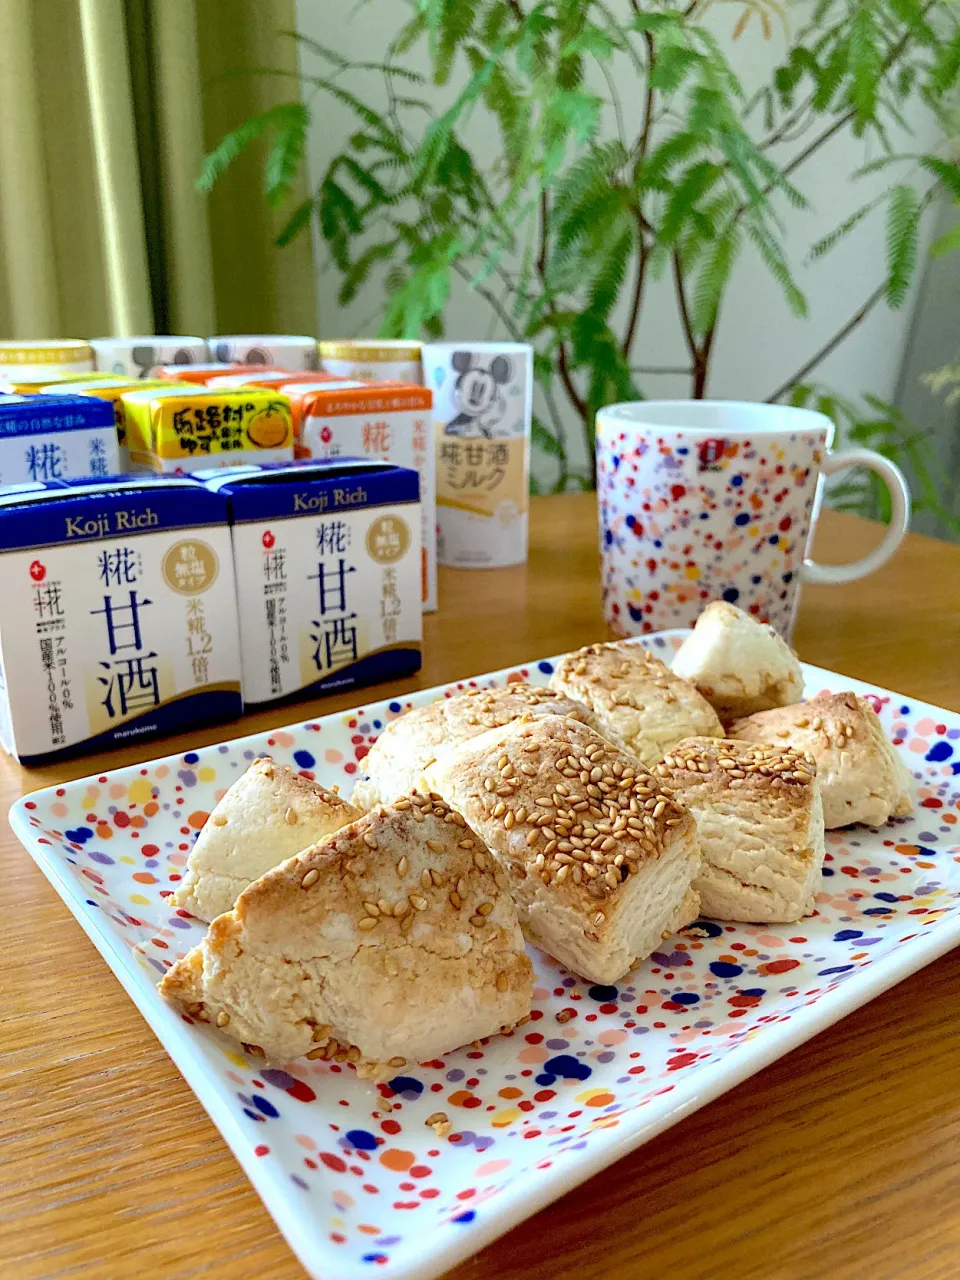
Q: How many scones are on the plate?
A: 8